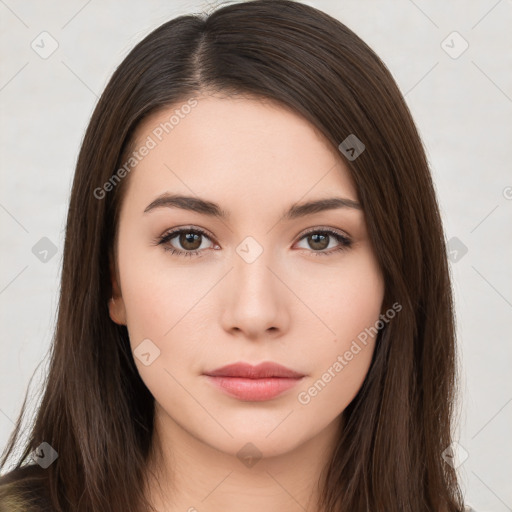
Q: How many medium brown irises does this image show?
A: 2